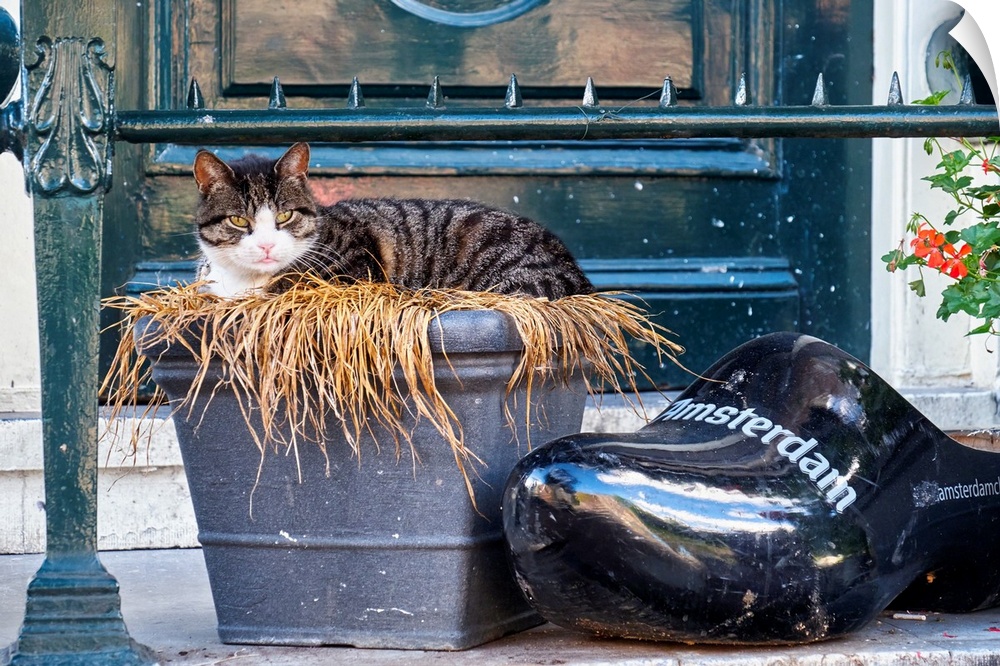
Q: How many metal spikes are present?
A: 11